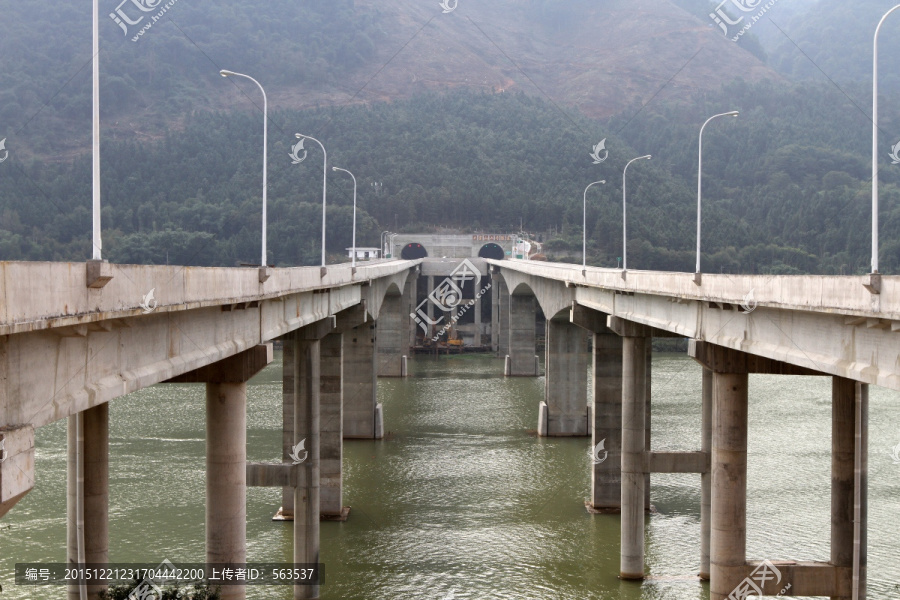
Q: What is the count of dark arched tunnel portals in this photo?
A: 2